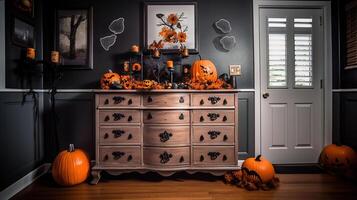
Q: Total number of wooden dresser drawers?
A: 12